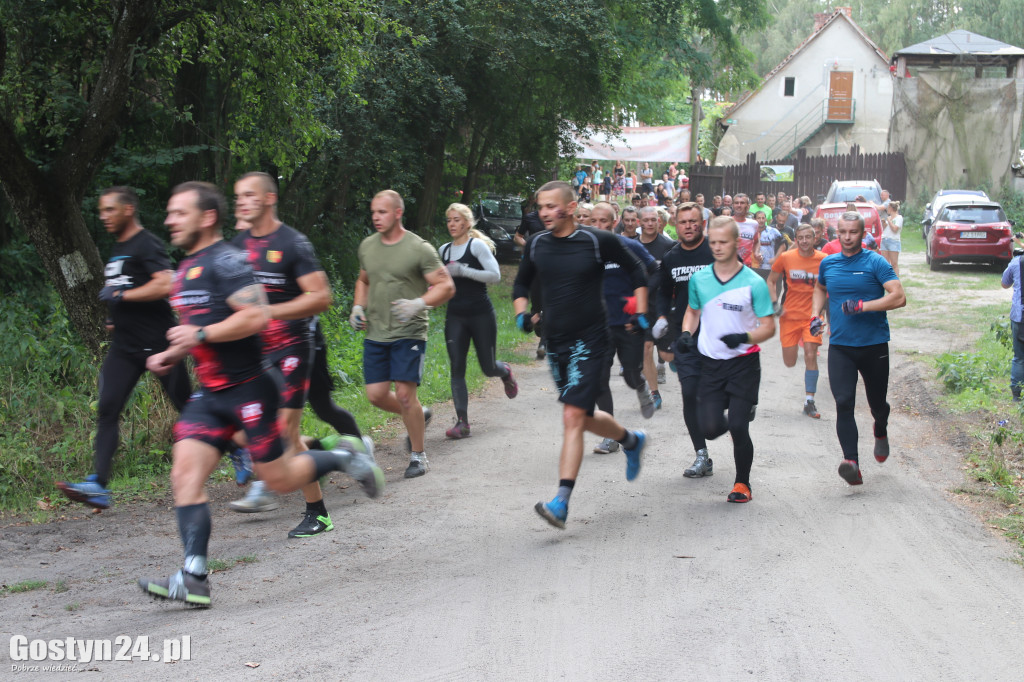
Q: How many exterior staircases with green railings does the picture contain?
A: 1